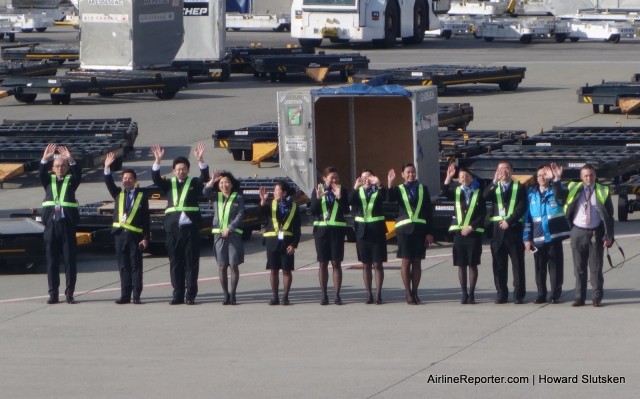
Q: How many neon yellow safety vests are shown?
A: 11